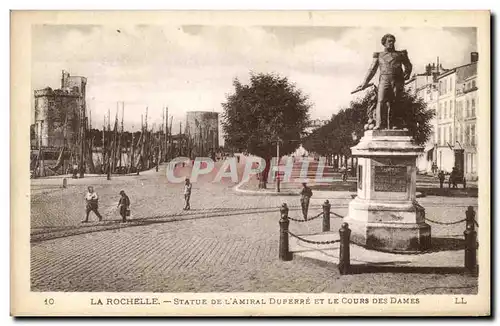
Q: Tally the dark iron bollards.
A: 6